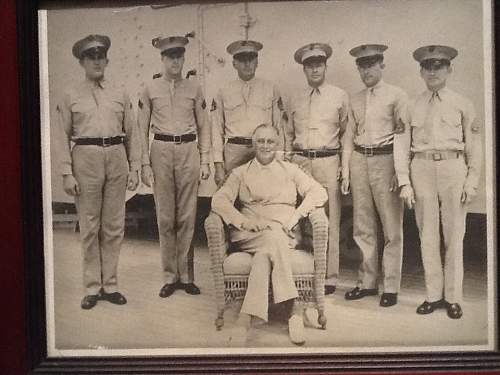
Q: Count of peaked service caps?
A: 6